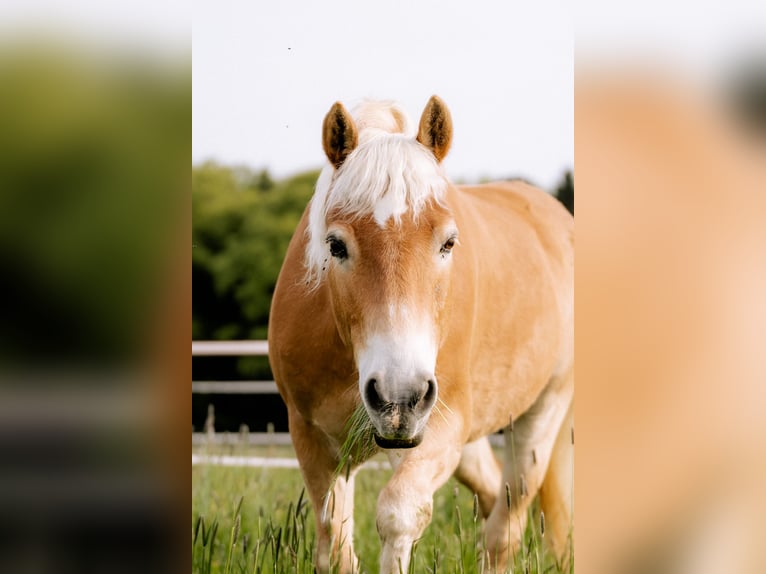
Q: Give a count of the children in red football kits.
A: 0